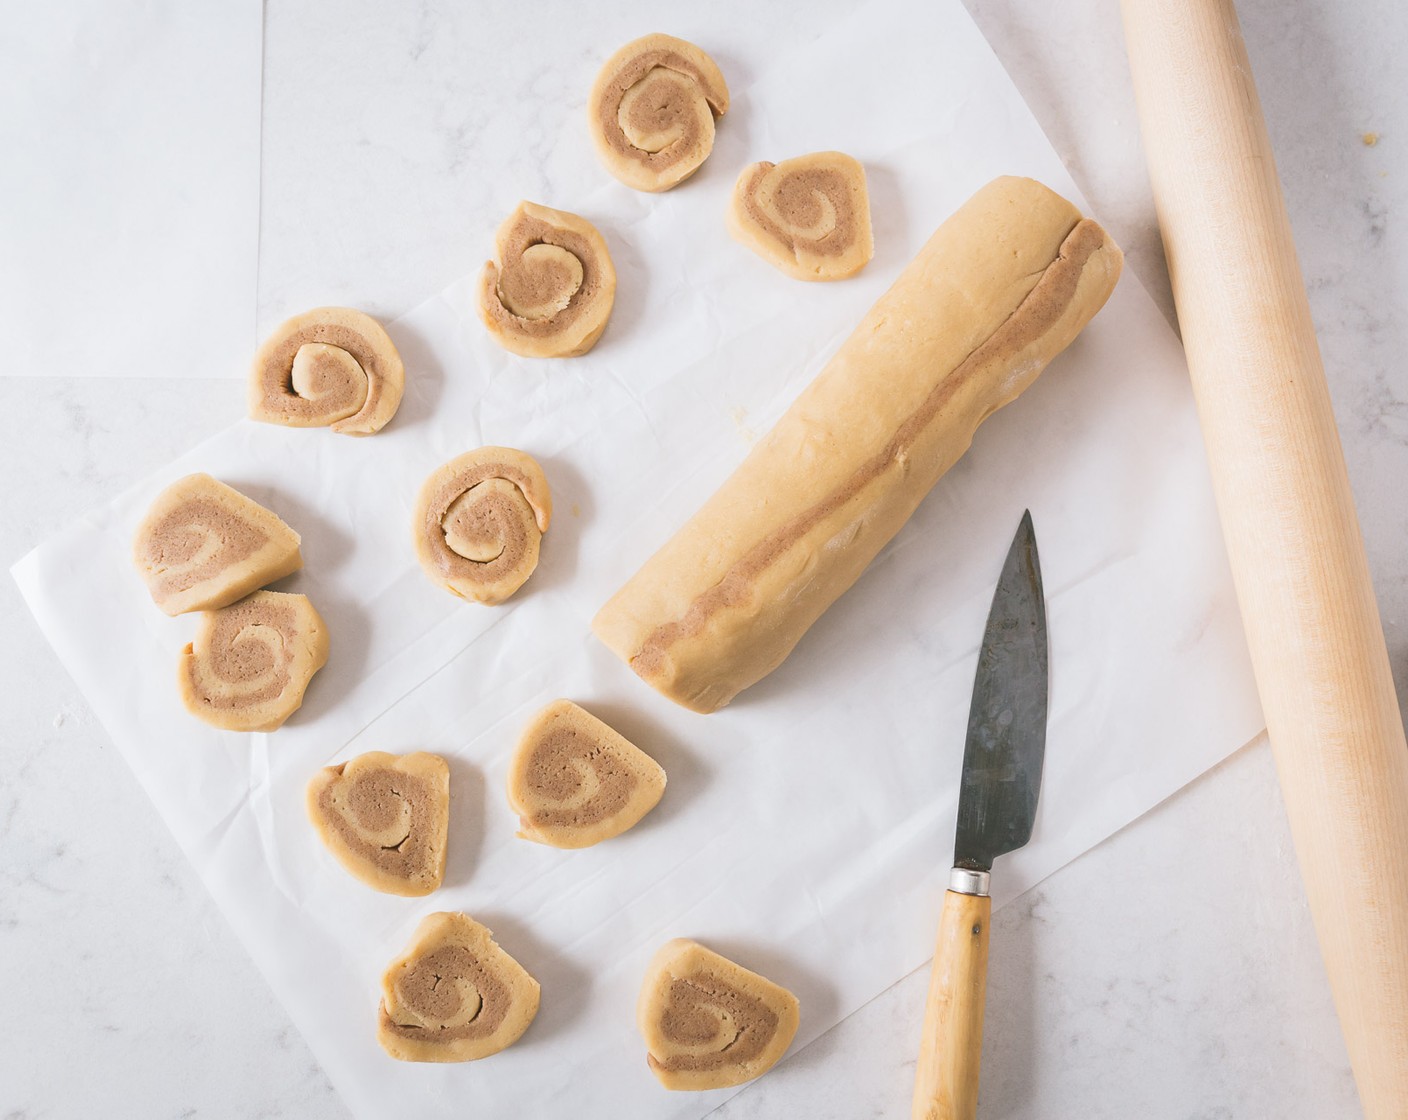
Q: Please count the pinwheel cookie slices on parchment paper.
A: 11